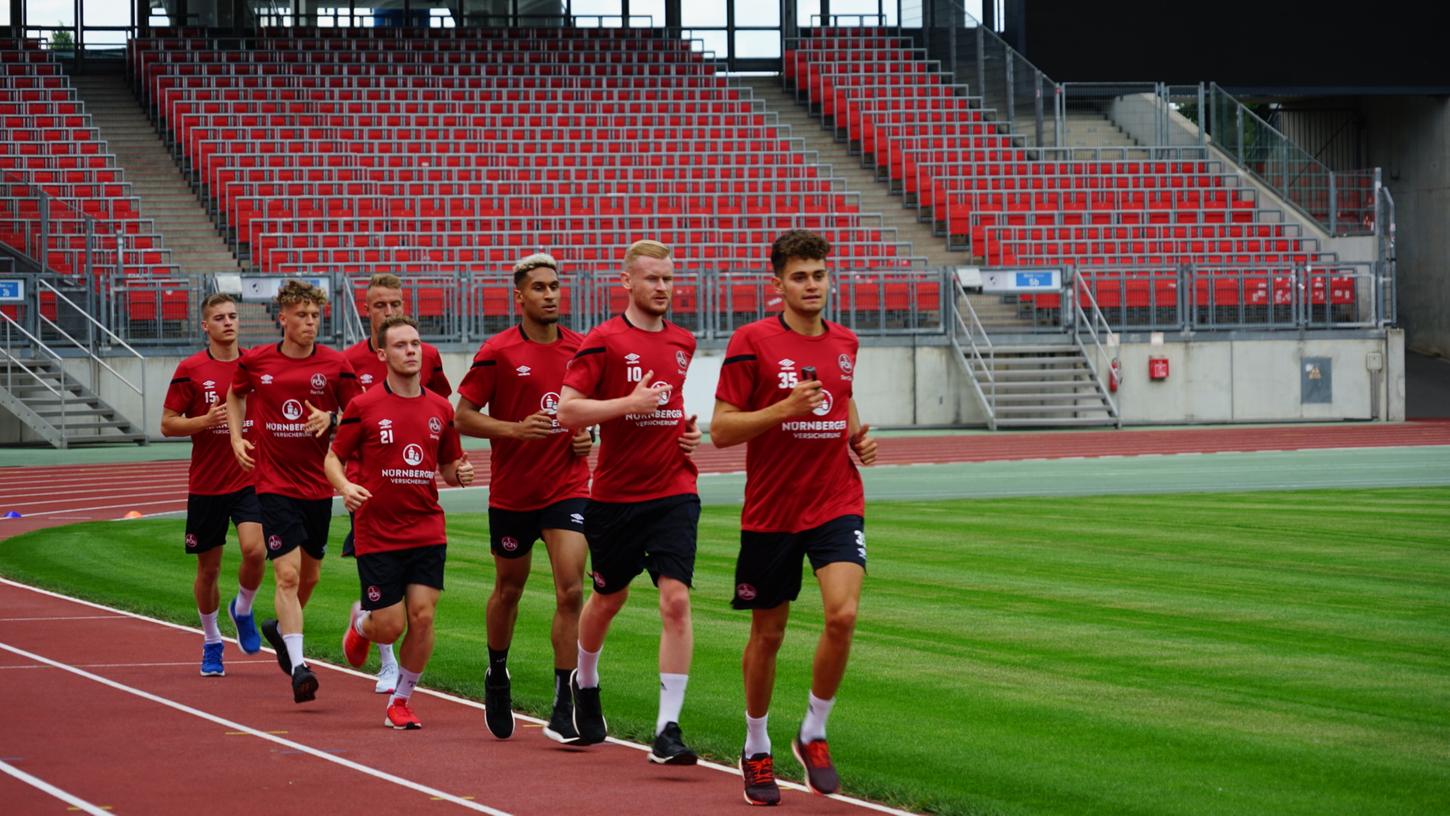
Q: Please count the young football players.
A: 7